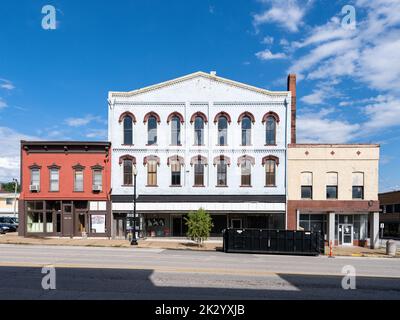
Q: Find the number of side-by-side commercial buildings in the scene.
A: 3